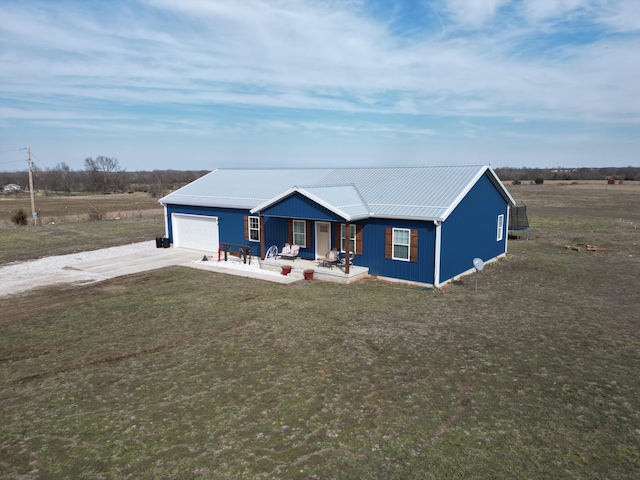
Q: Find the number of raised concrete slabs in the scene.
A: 1